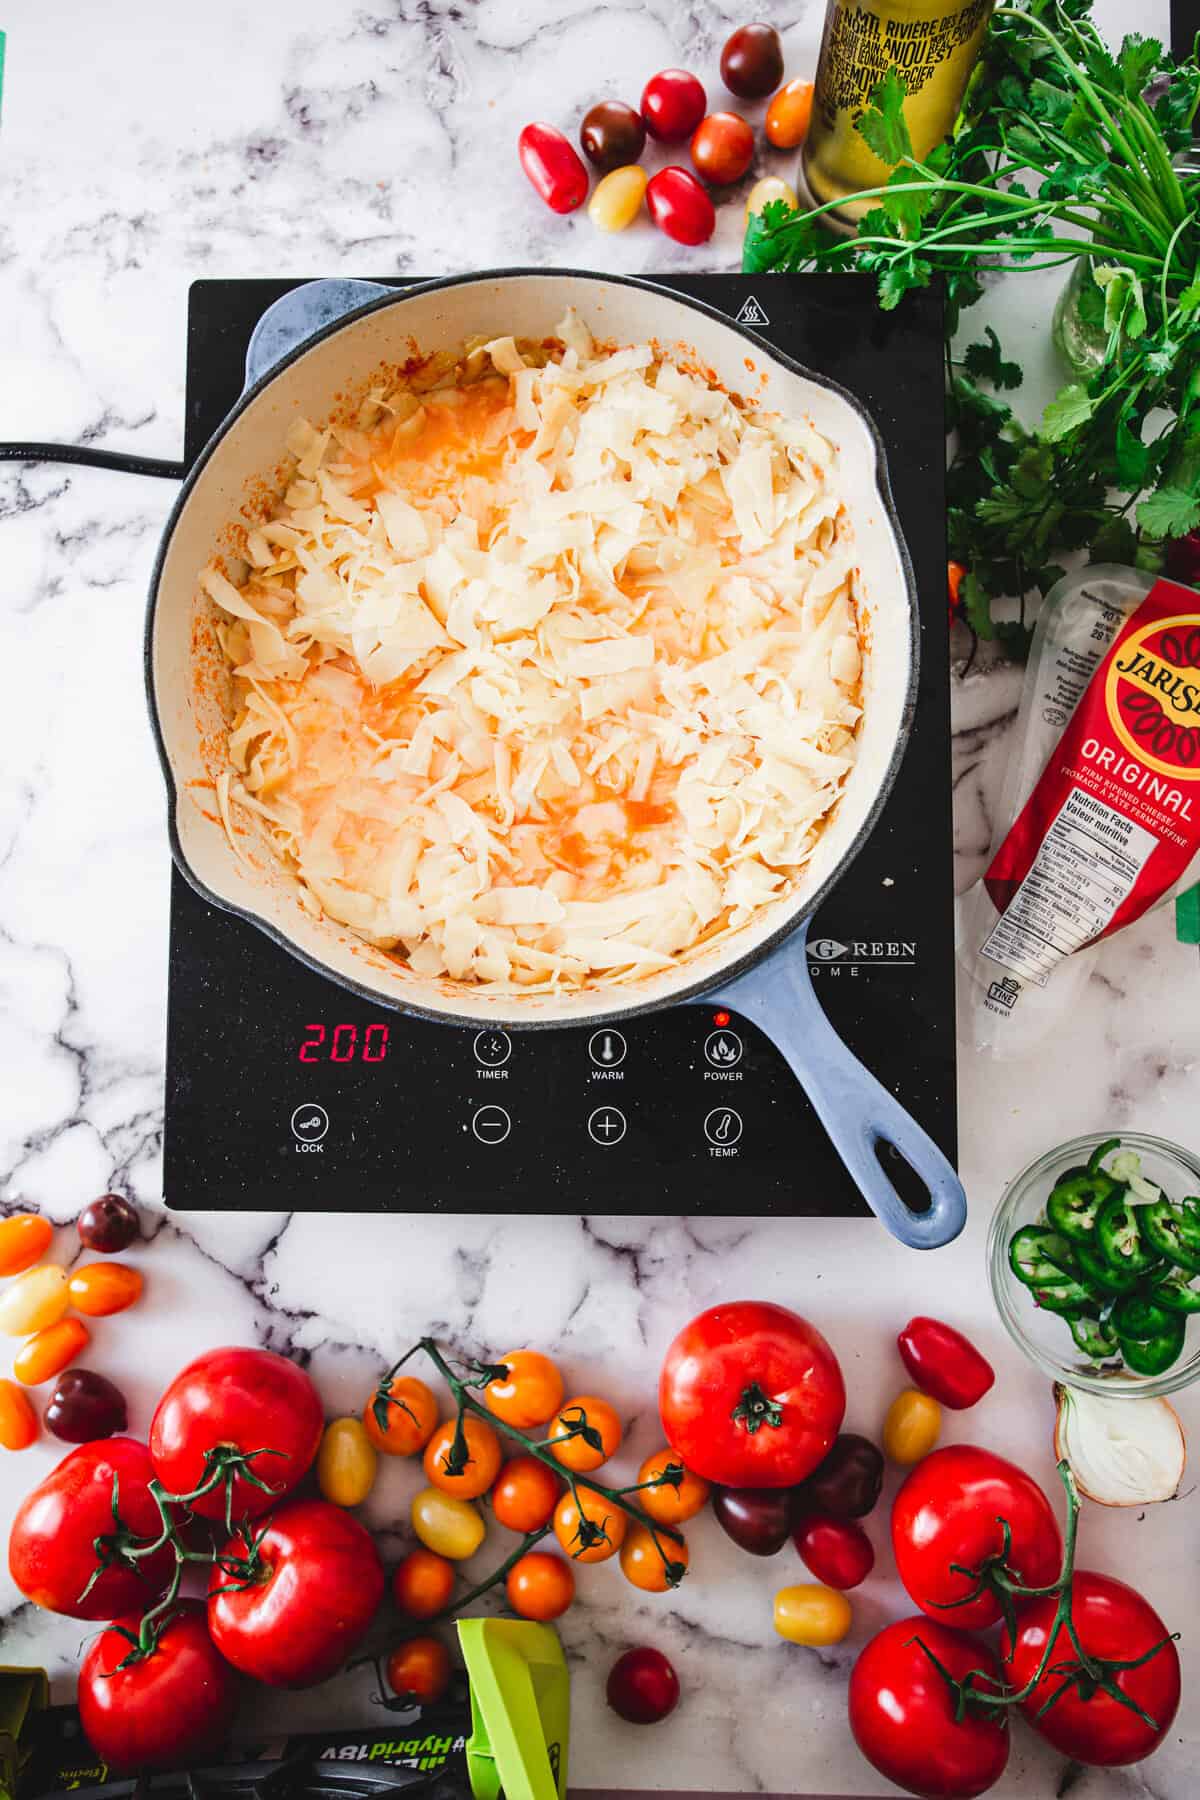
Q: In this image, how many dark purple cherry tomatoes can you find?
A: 6